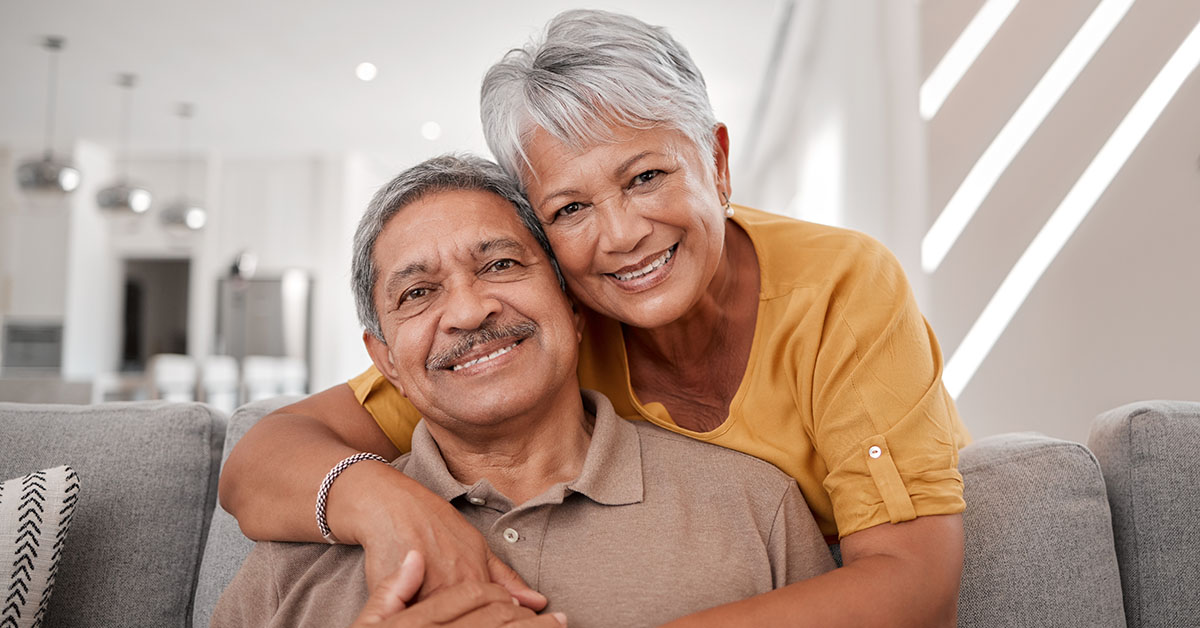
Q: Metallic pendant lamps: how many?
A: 3